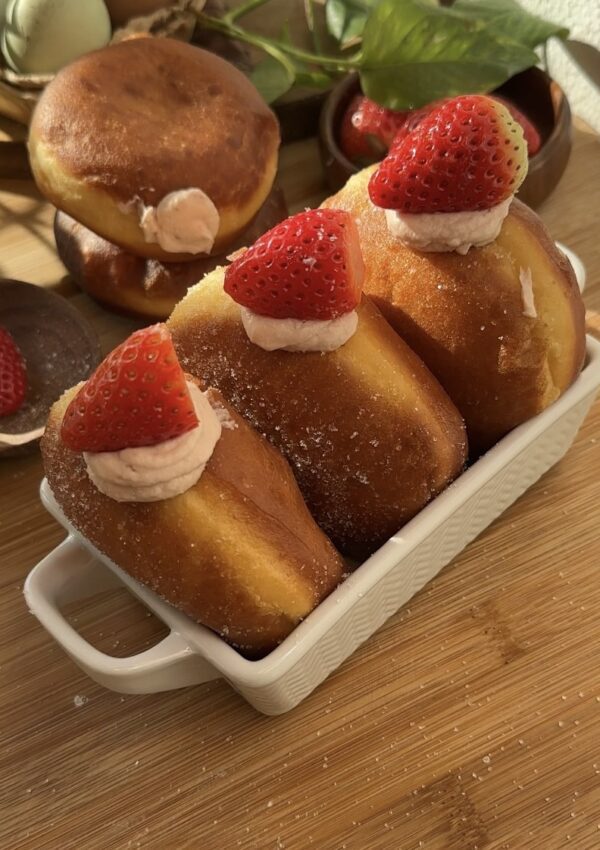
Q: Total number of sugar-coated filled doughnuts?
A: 3